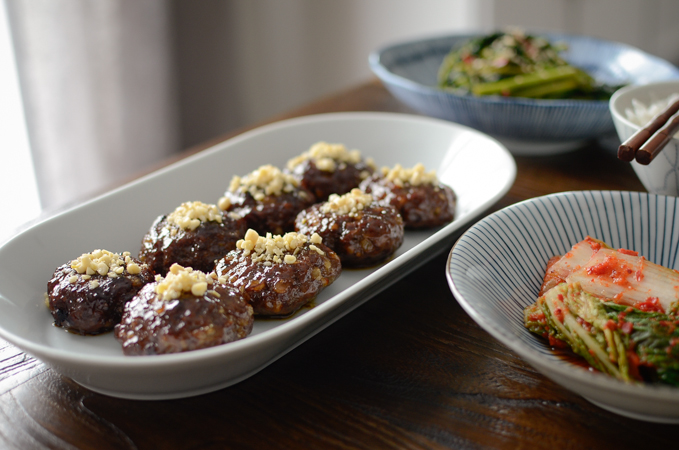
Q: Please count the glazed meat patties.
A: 8